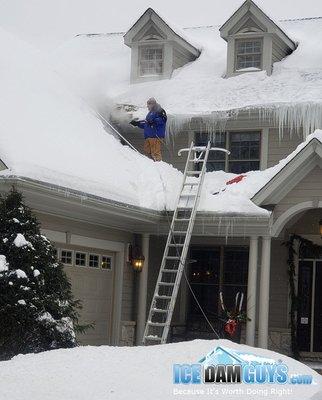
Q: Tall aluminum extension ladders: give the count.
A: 1